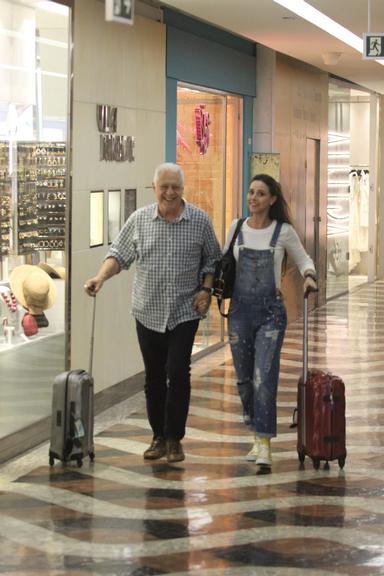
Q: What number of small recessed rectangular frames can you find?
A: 3